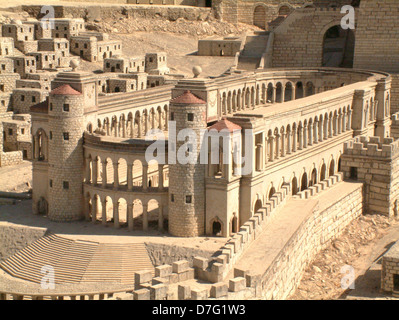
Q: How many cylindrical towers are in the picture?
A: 2